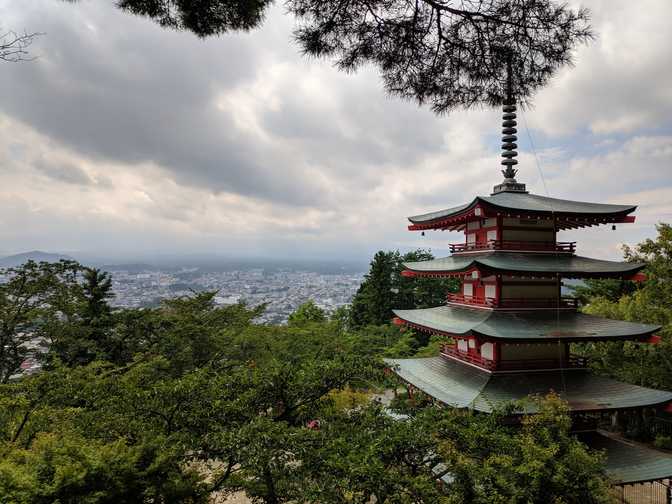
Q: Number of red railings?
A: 3